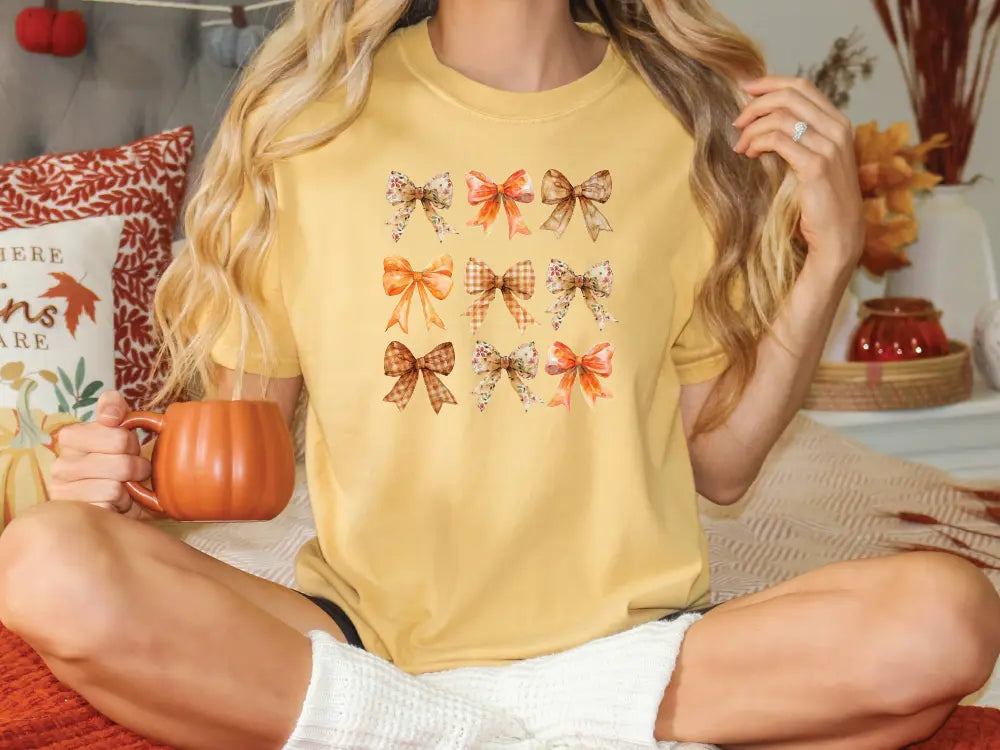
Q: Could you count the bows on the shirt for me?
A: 9